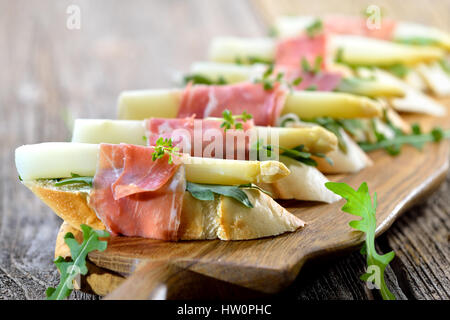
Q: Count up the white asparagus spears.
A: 6